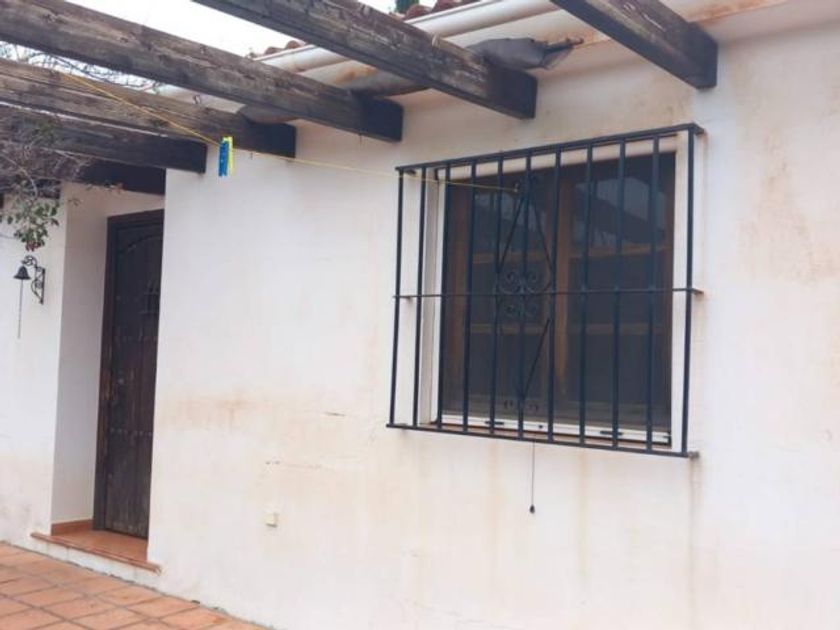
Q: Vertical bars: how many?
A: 11